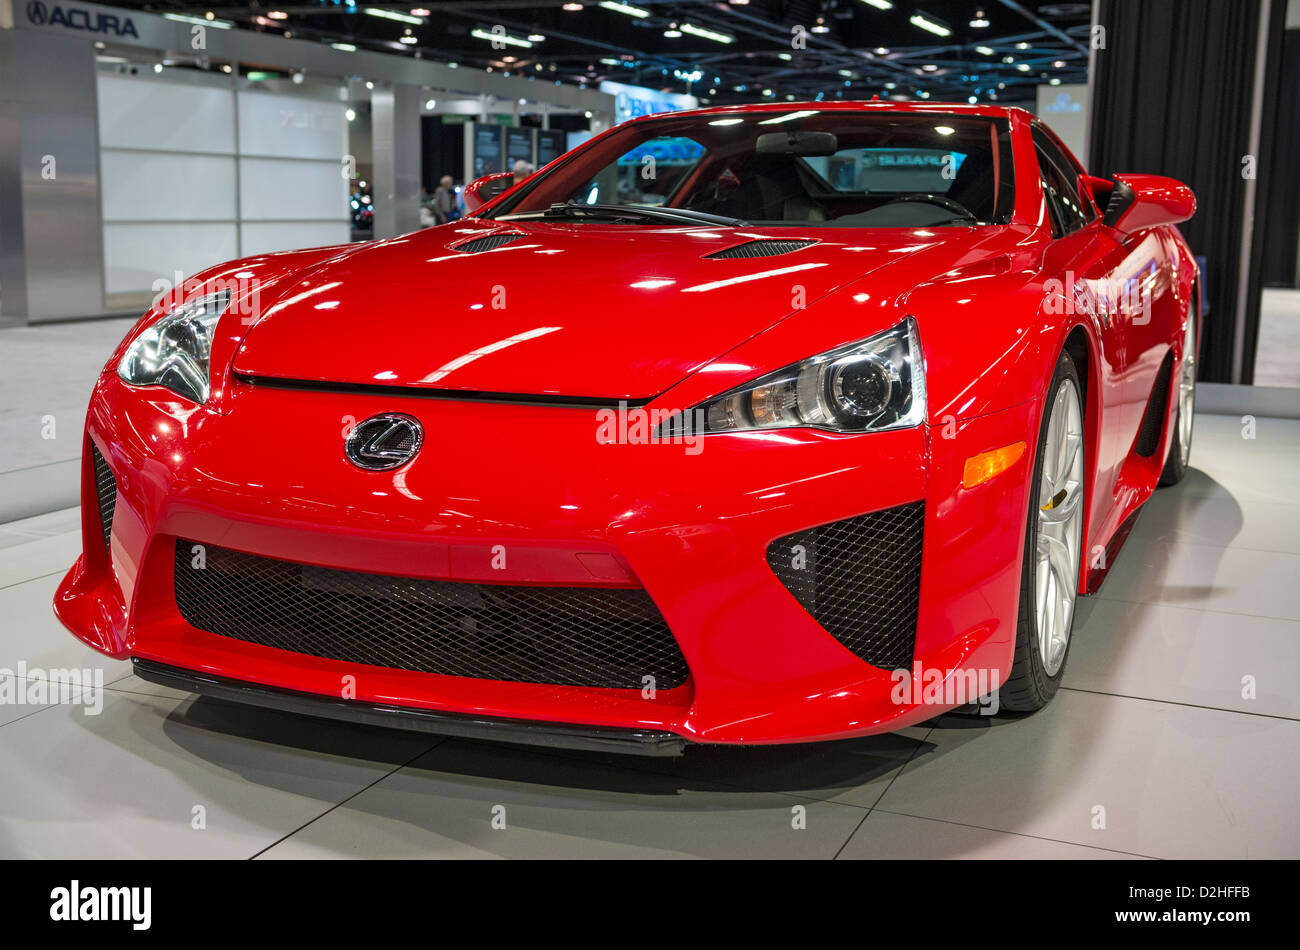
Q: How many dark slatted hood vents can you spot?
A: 2